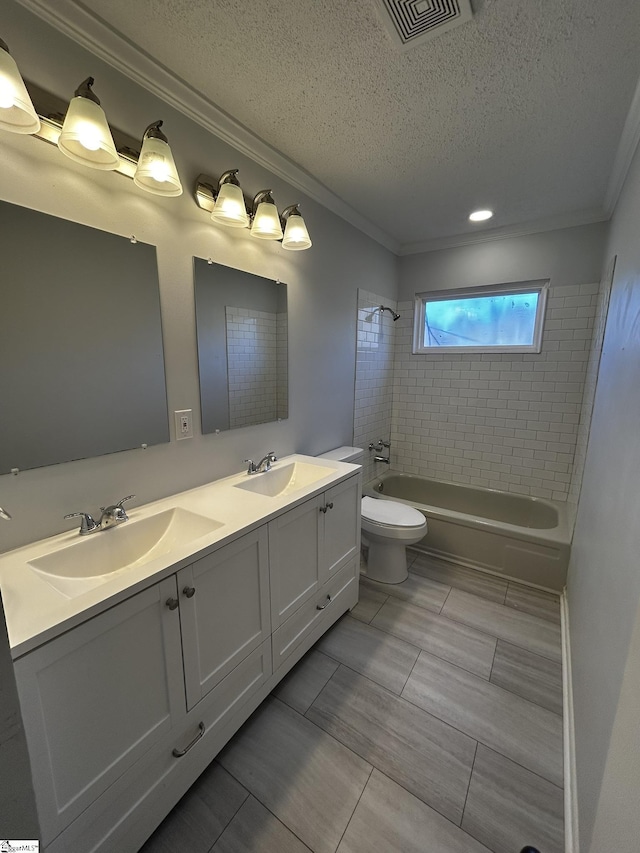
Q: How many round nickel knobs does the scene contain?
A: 4